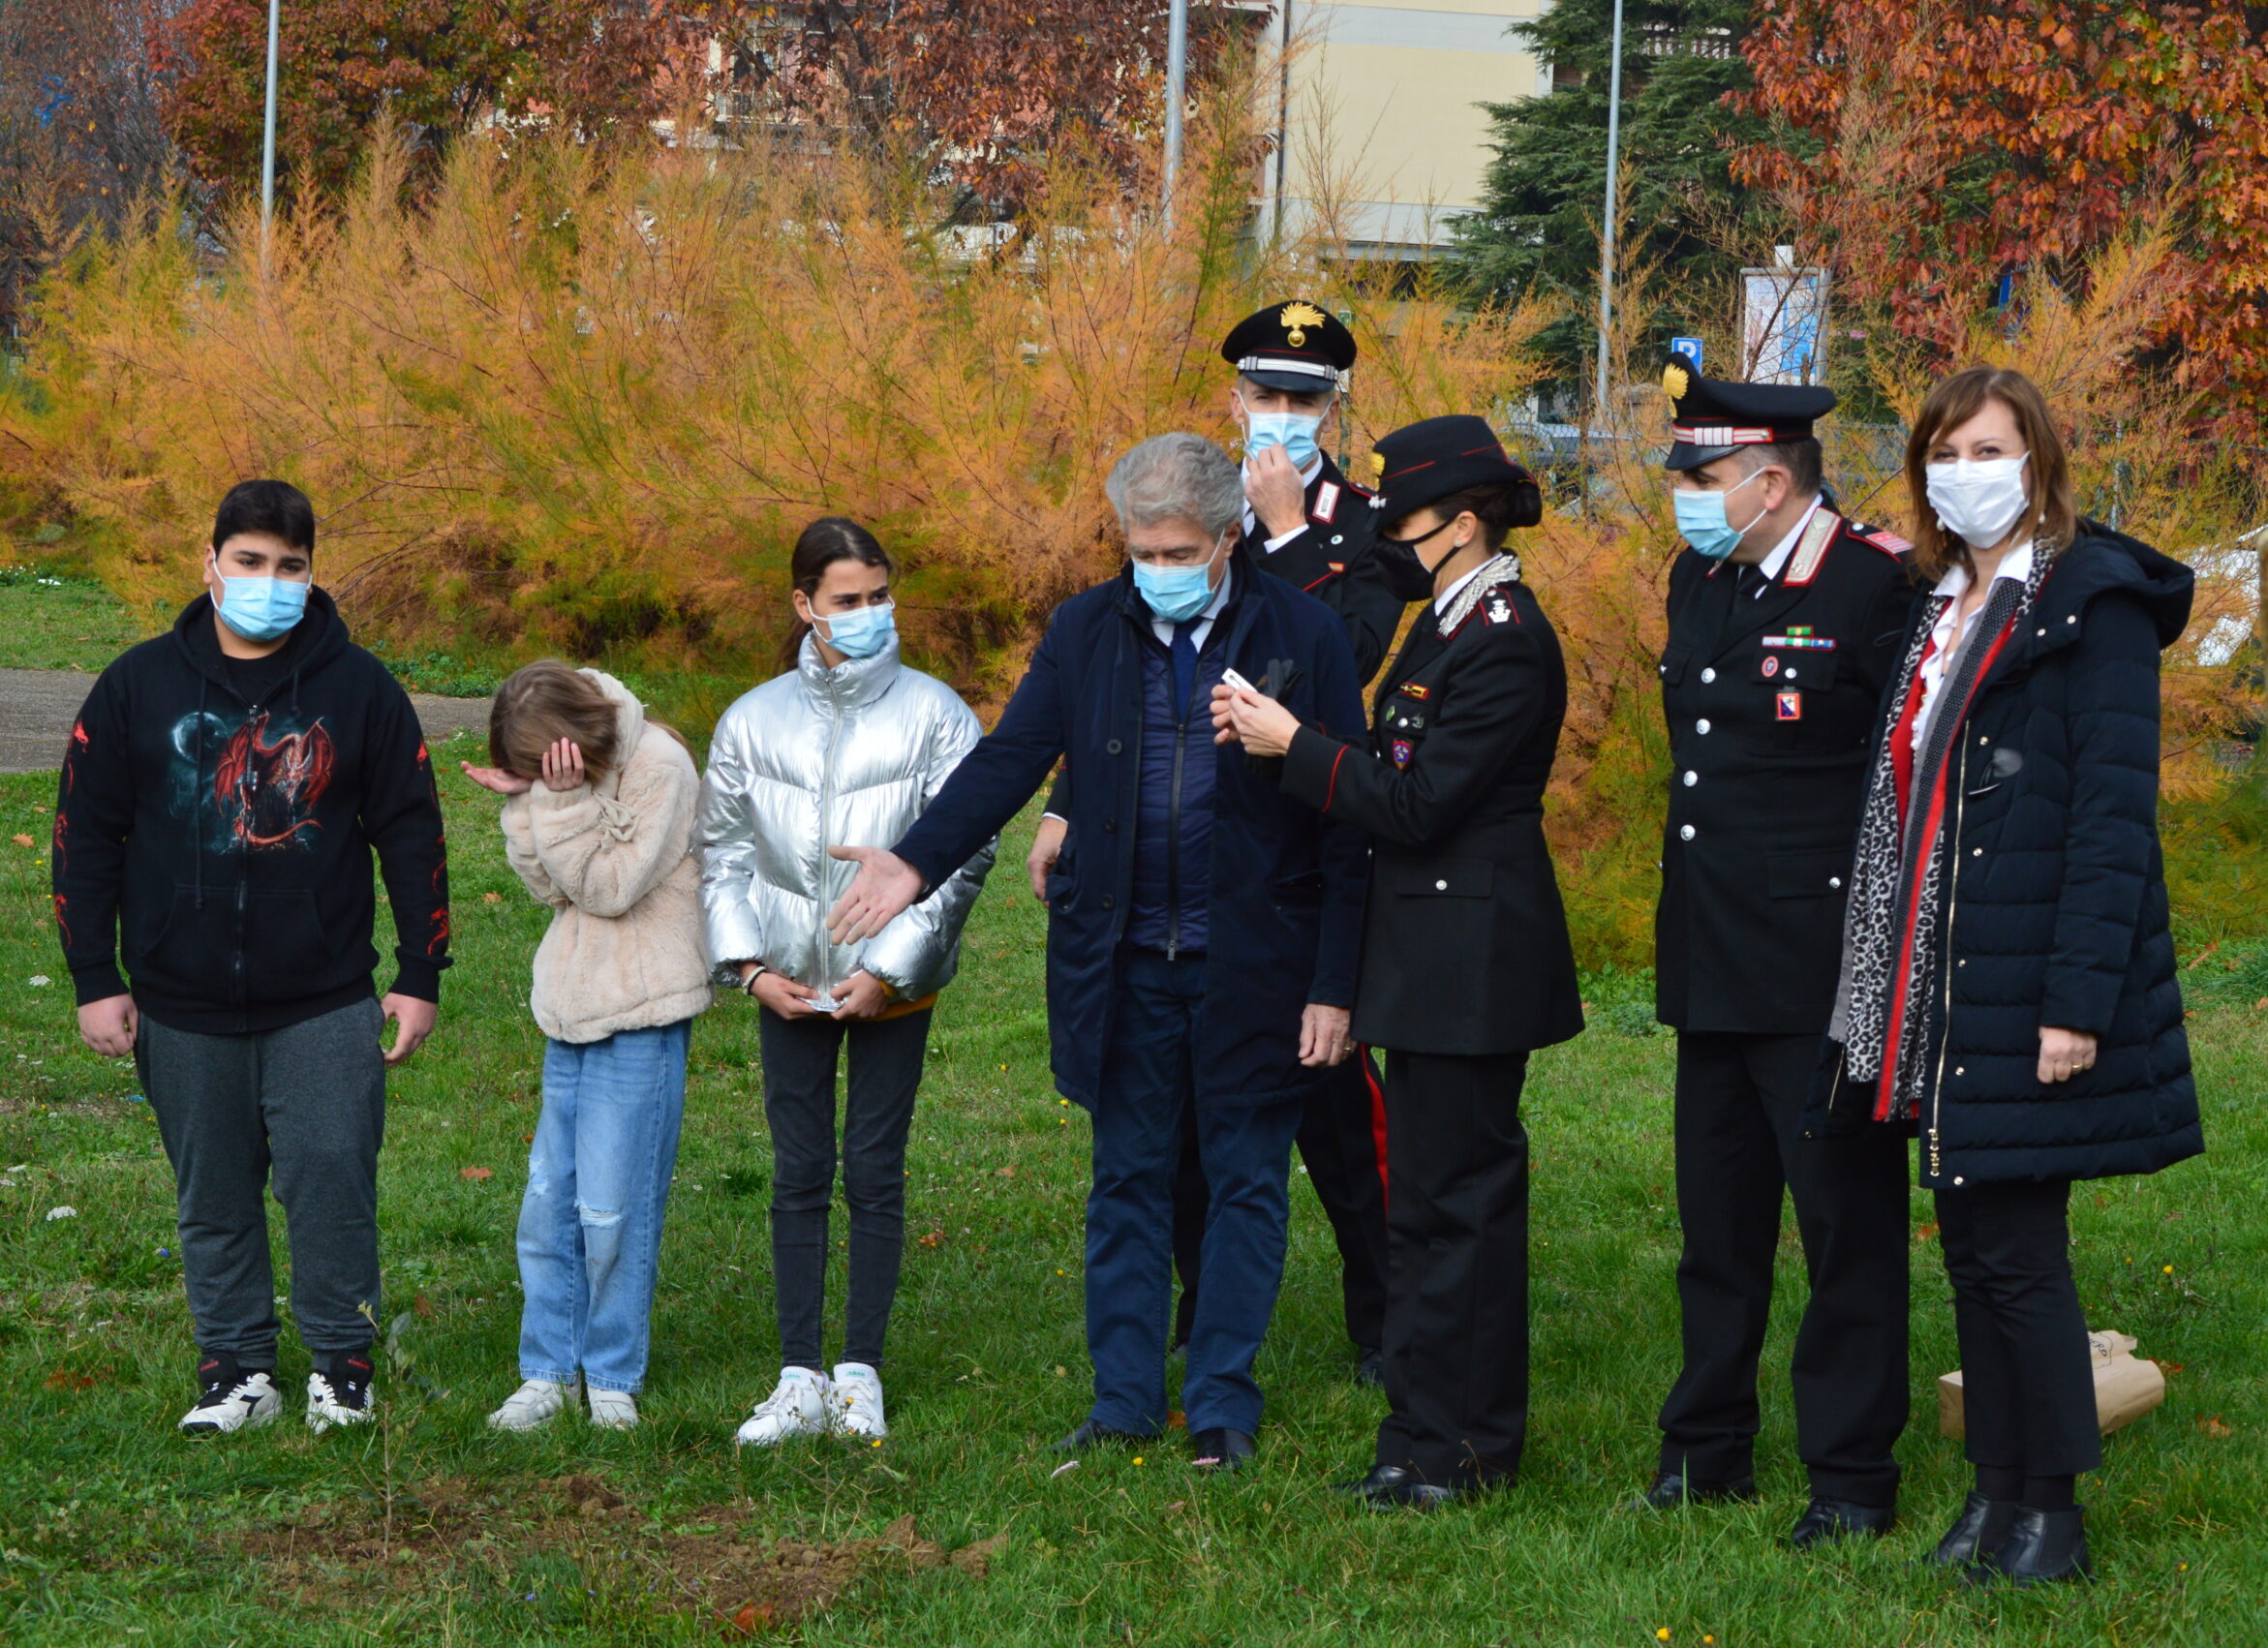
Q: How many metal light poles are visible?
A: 3